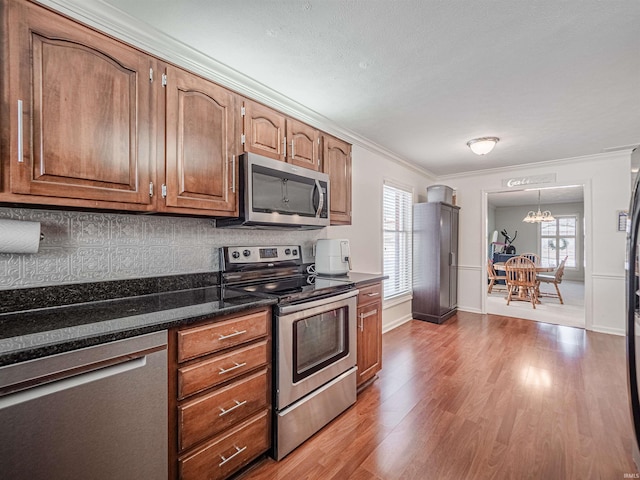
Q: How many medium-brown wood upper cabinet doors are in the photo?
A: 5